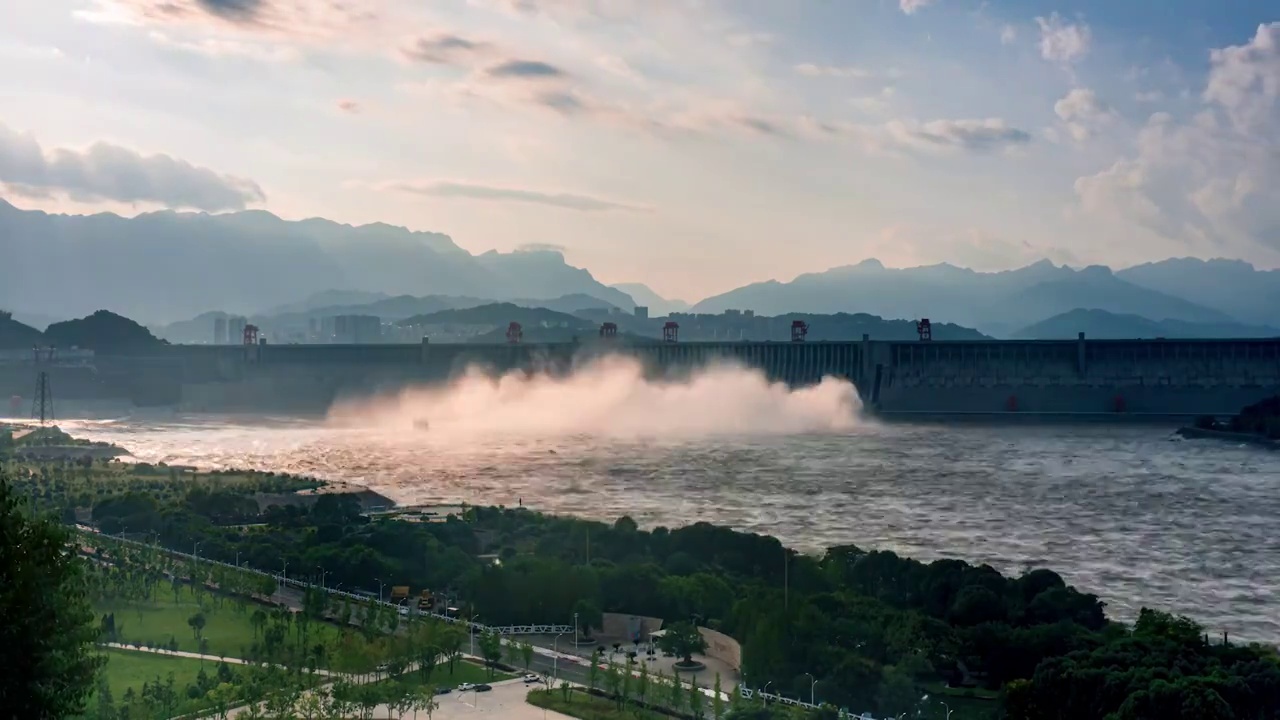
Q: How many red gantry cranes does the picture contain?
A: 6